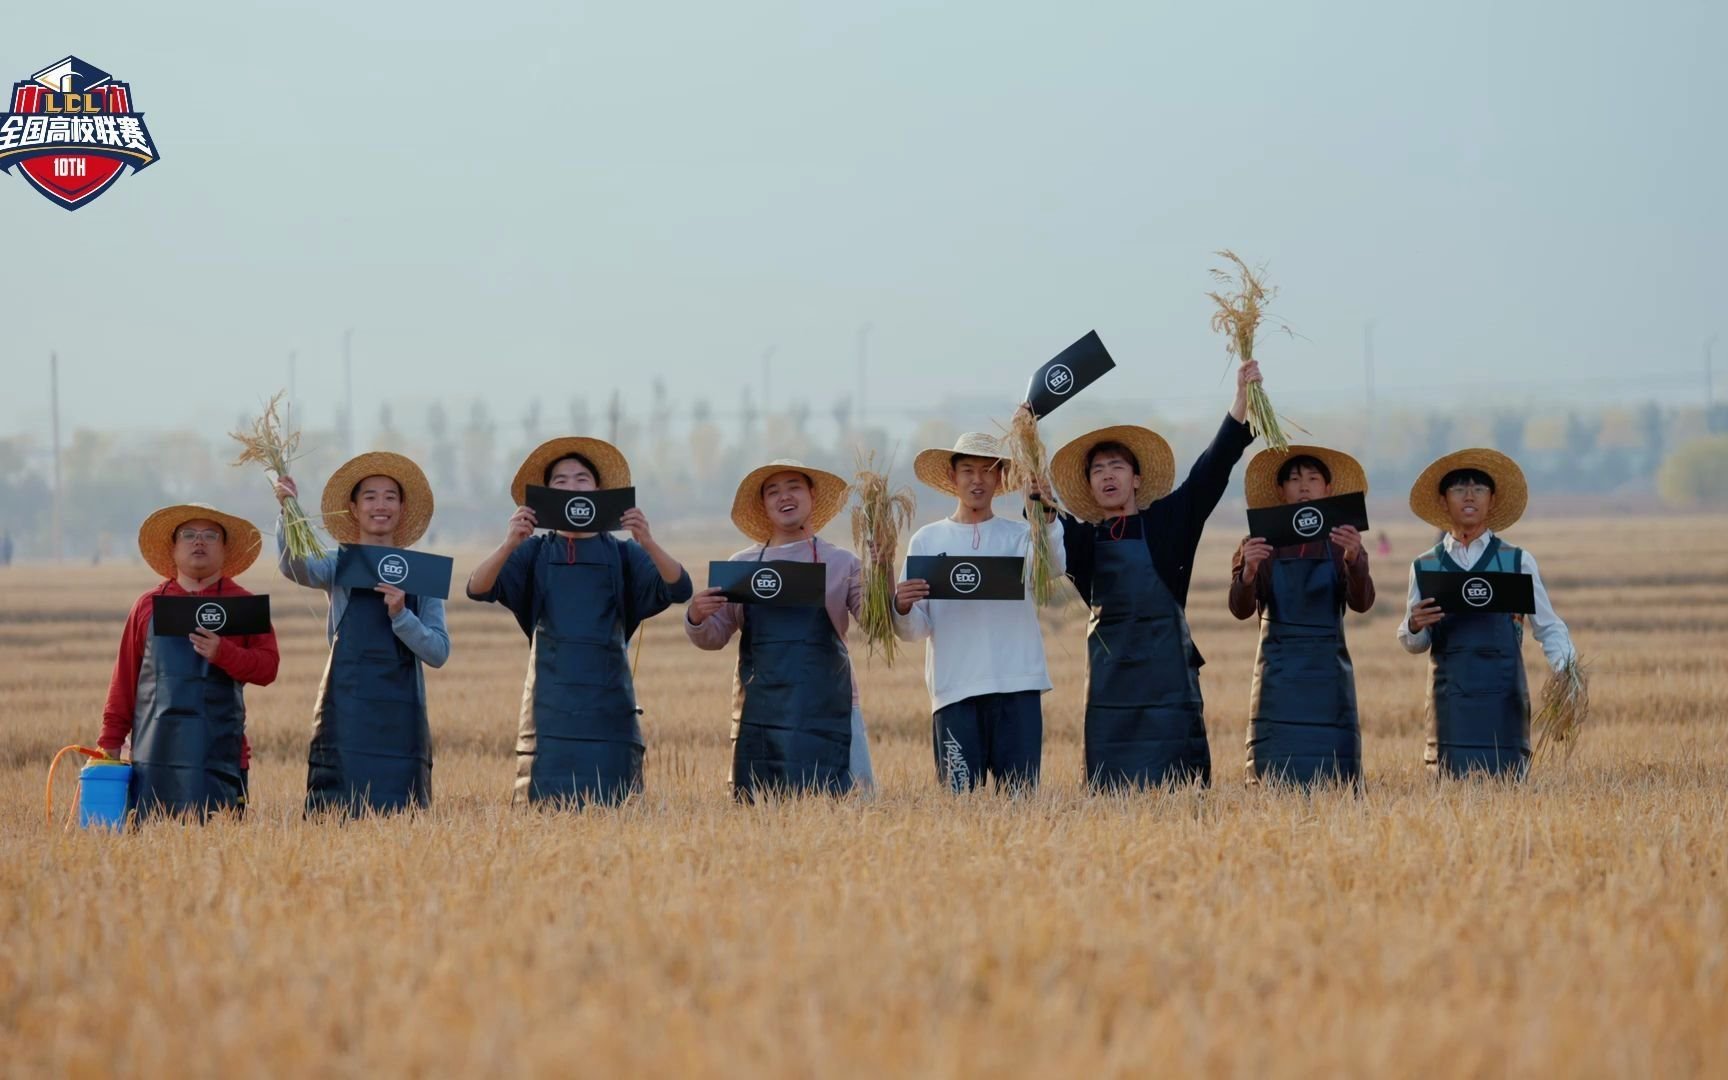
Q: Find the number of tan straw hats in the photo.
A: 8